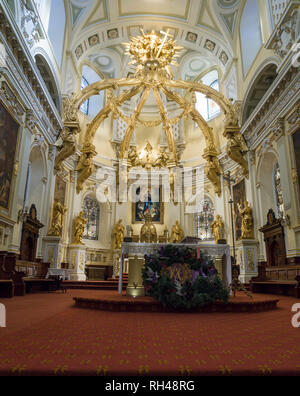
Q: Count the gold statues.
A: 6